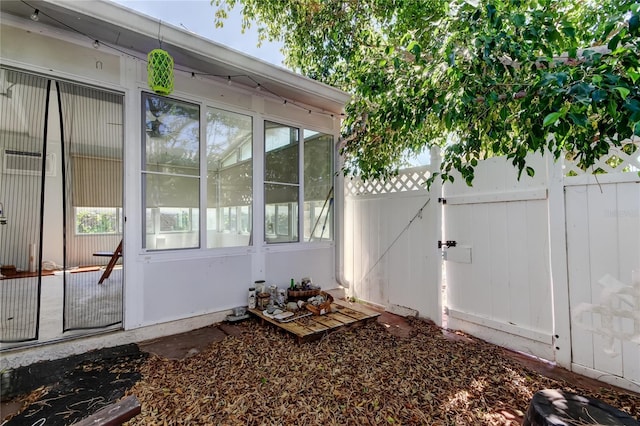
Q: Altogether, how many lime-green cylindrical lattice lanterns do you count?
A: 1